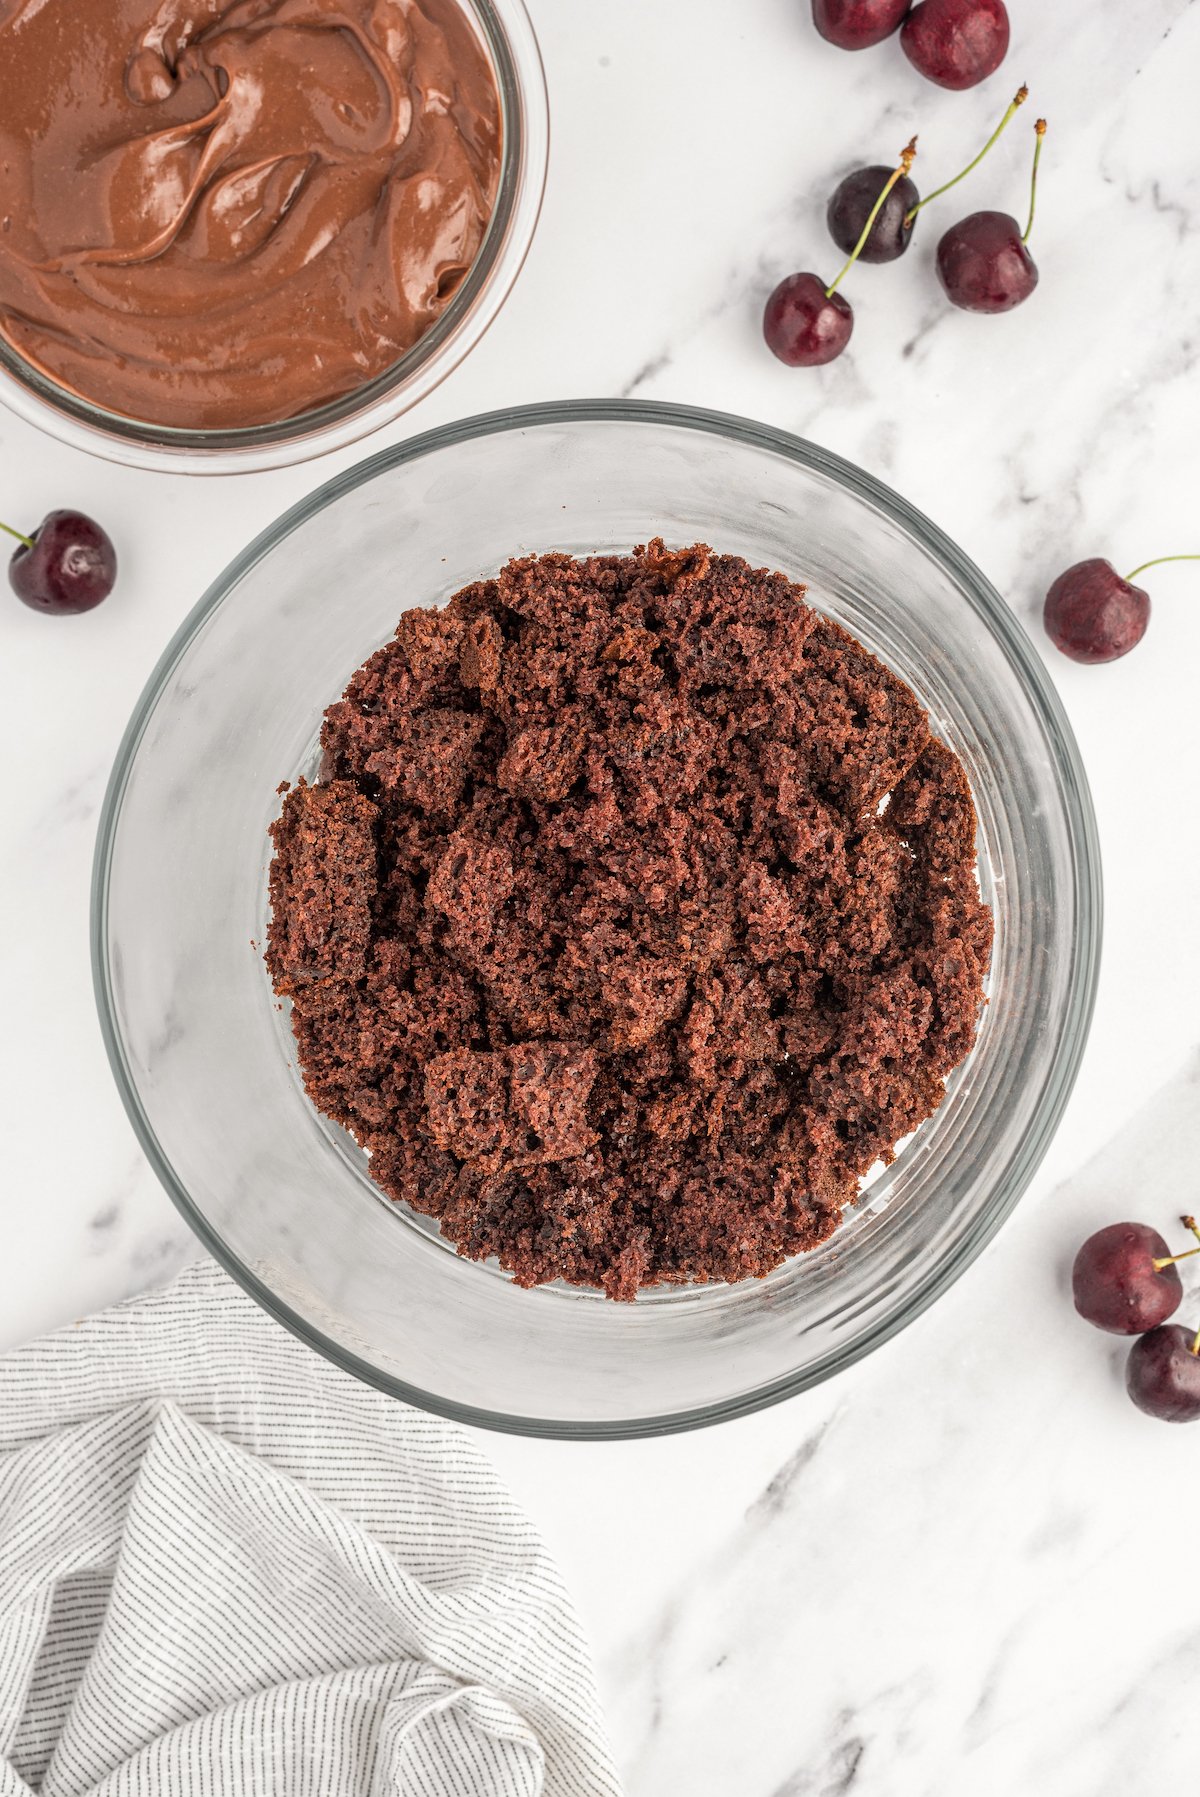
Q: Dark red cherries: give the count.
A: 9